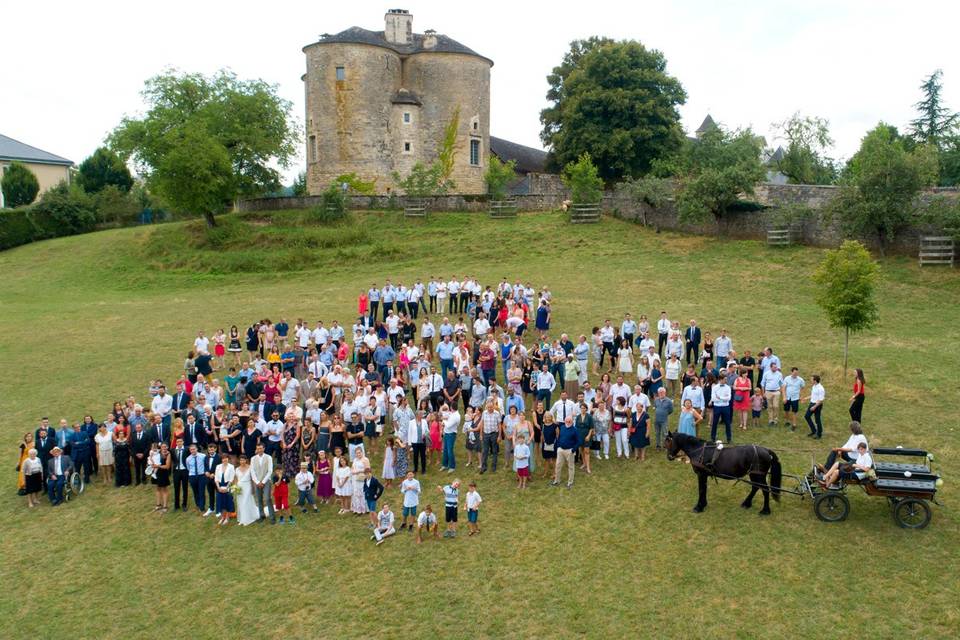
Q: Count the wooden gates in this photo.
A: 5